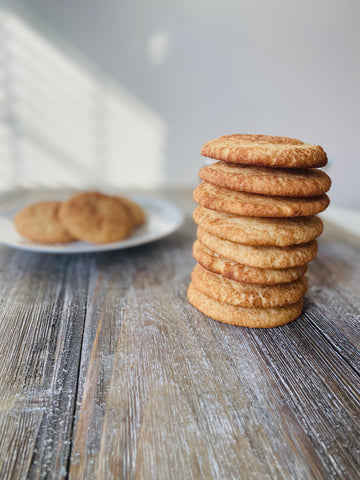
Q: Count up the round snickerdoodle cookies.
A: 11